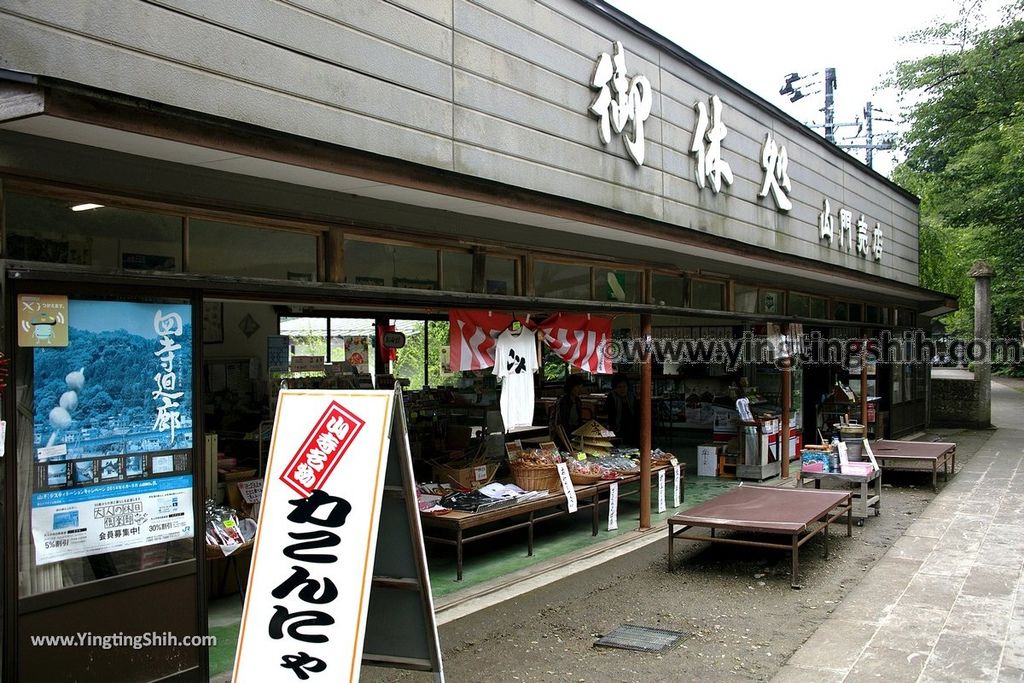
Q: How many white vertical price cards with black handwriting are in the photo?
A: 4